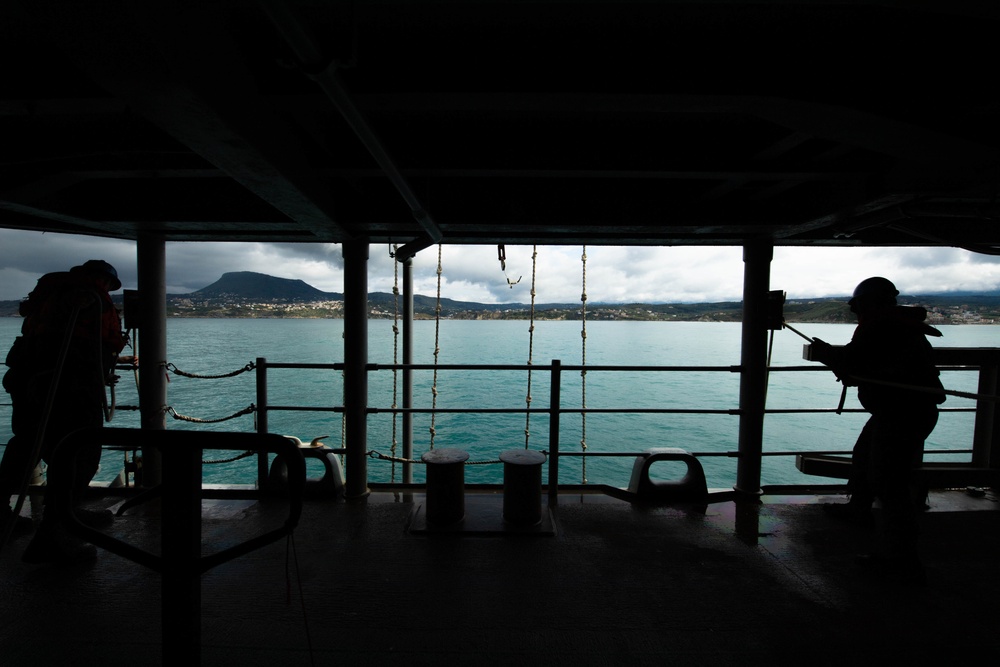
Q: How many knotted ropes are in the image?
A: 4